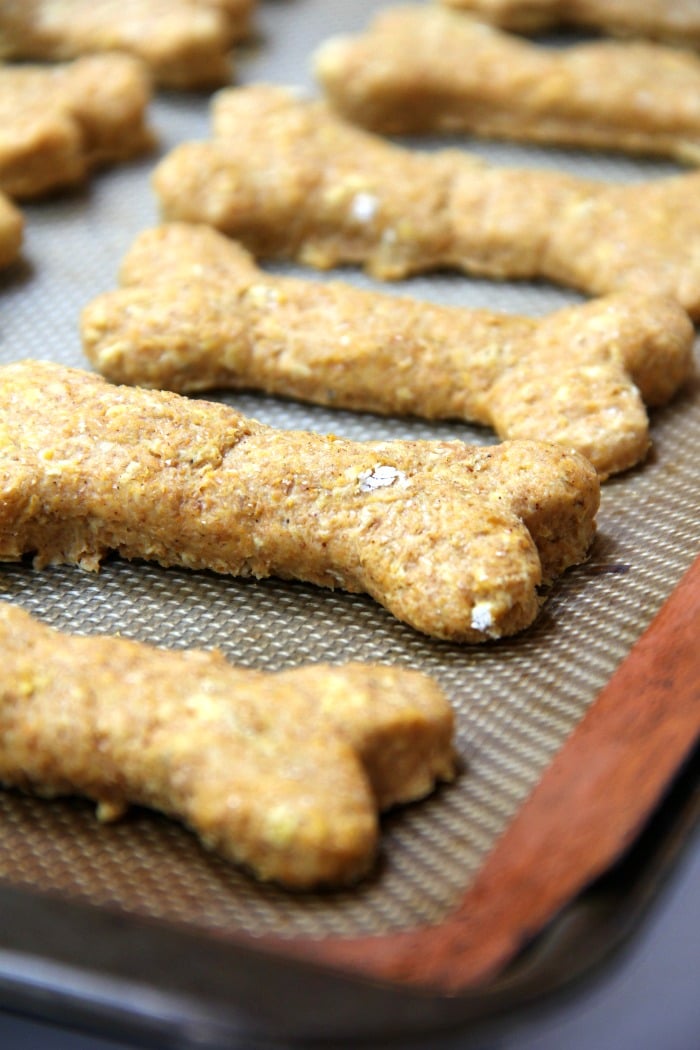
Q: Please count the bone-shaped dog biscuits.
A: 9